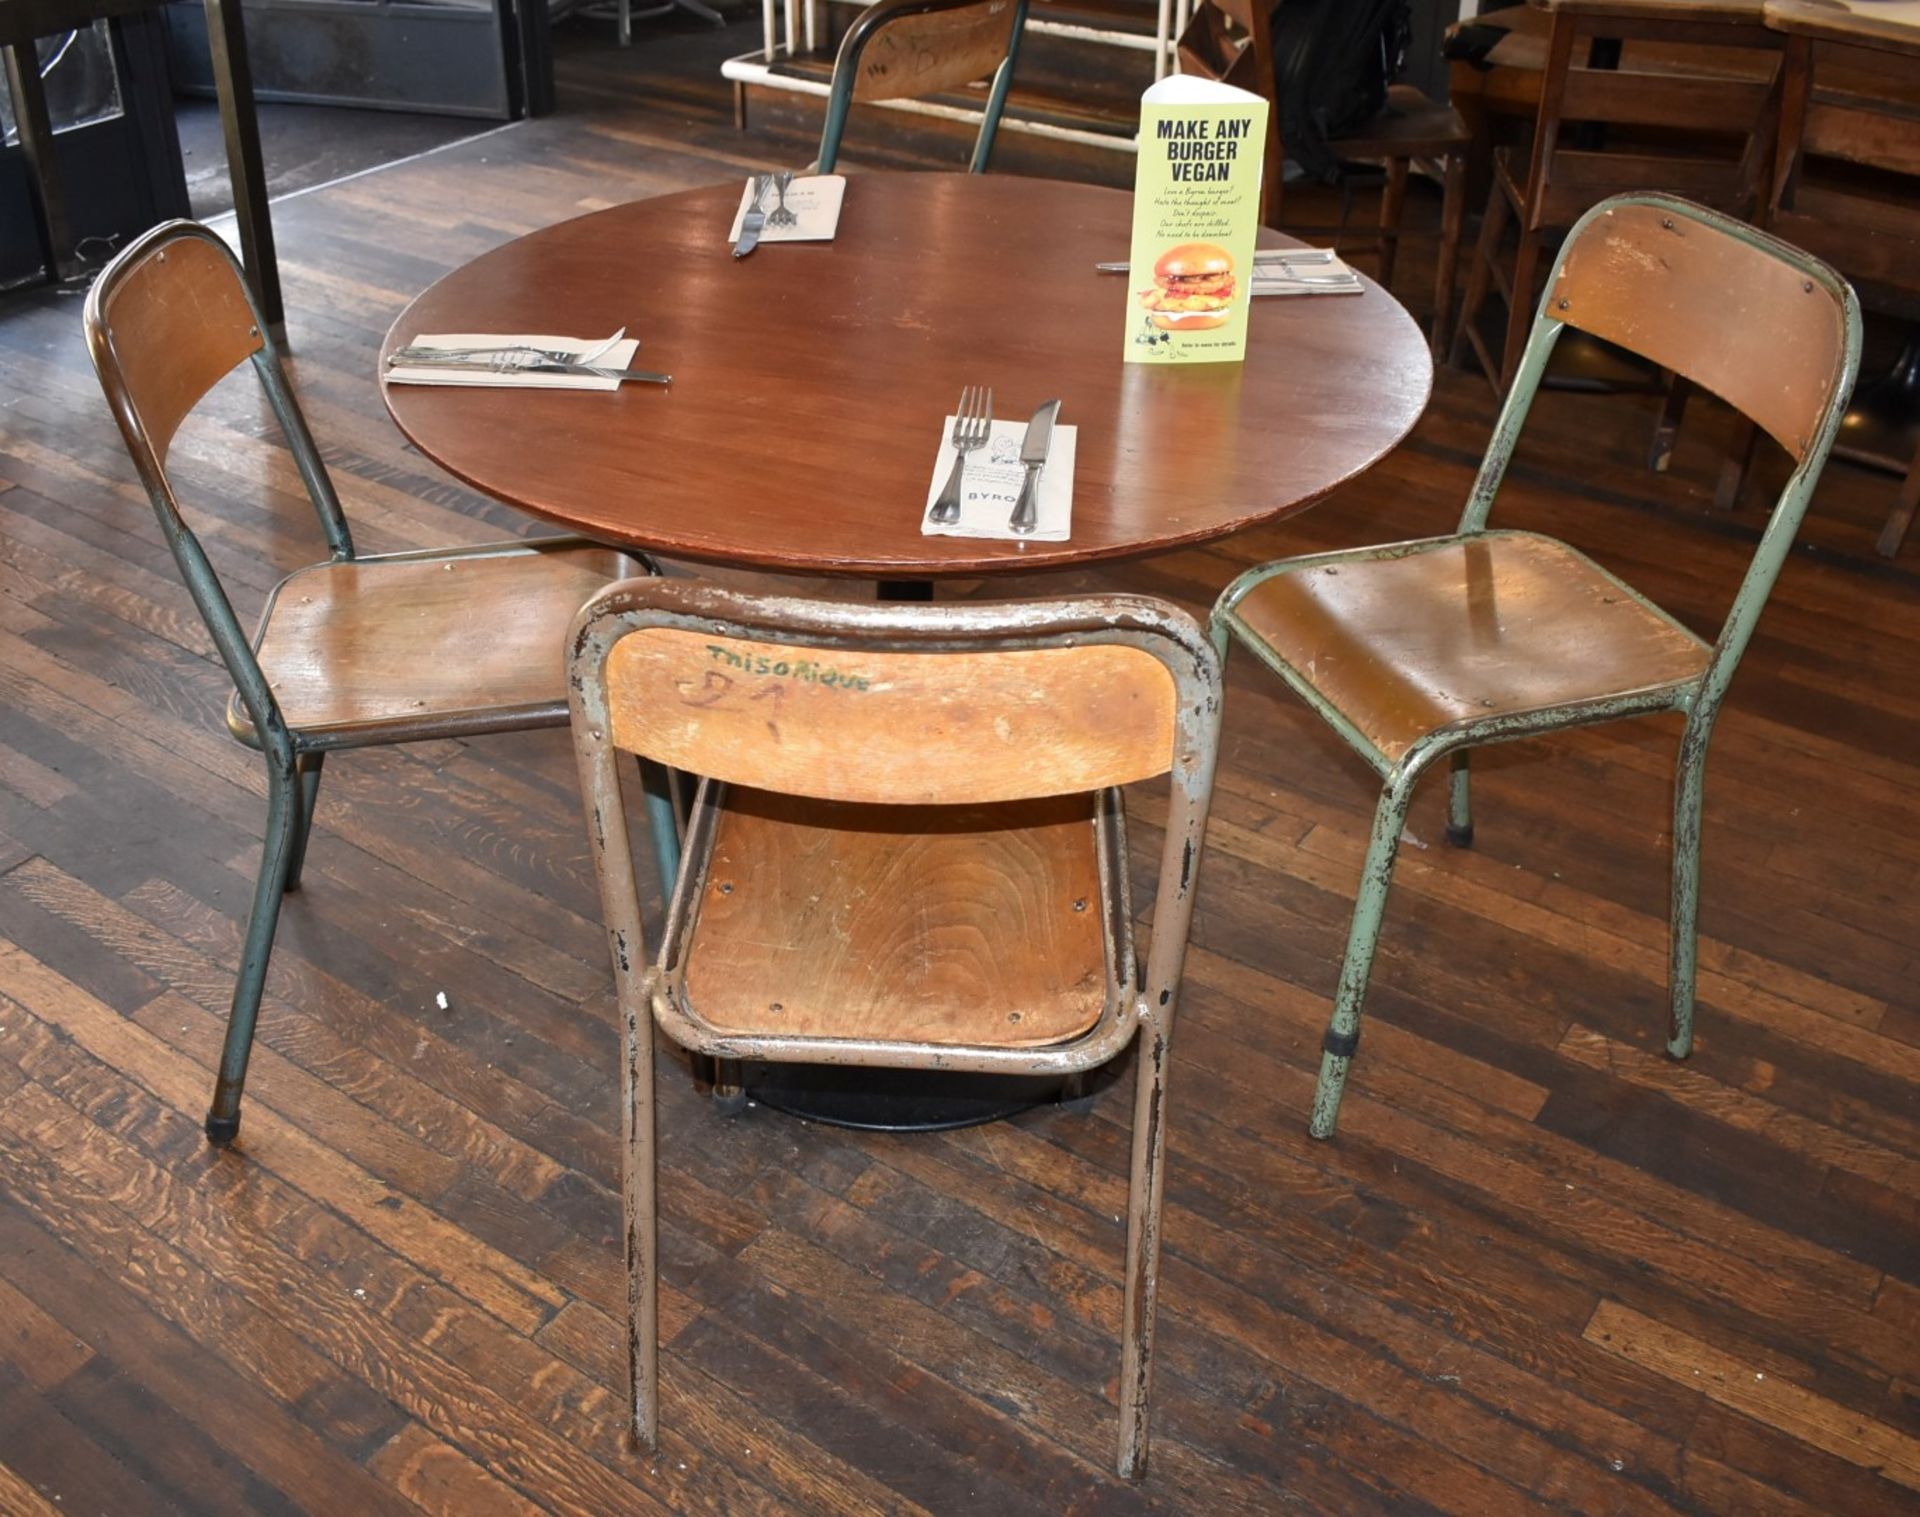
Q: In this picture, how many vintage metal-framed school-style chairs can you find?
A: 4